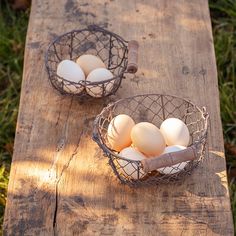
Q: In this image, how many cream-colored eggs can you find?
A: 3